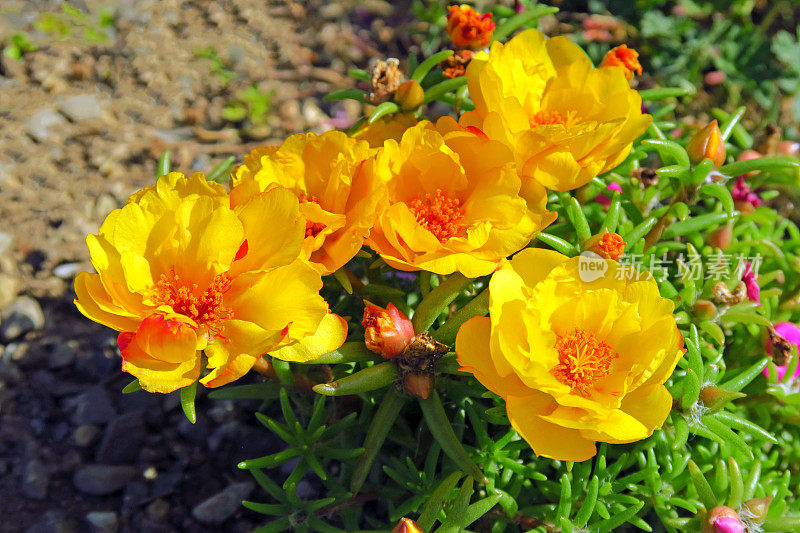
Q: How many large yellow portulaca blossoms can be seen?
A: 5